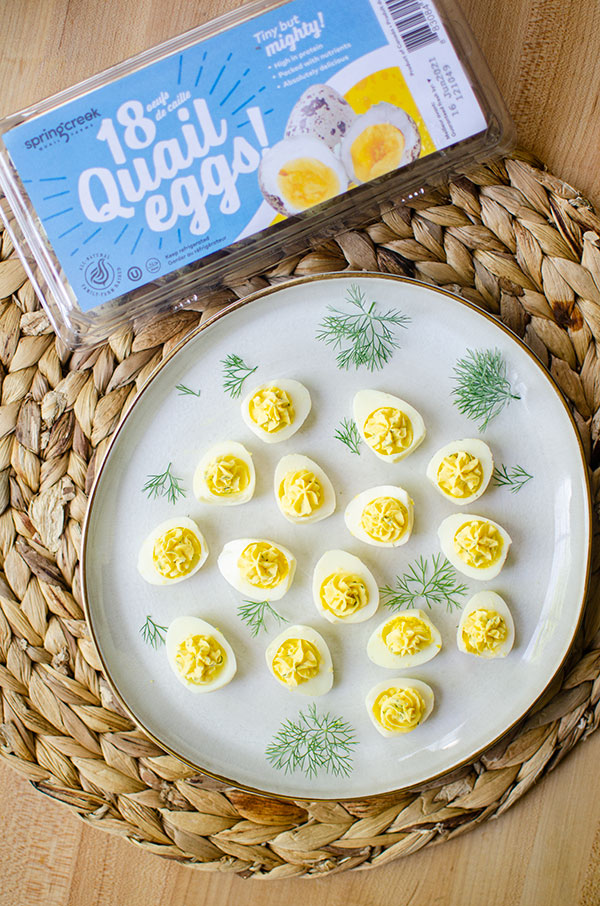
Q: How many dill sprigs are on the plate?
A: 11